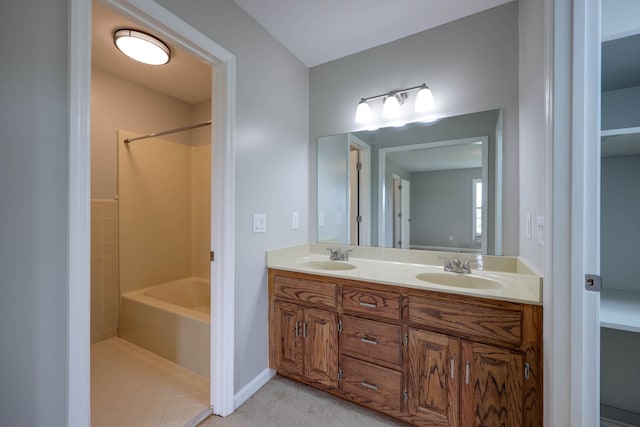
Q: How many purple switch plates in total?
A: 0